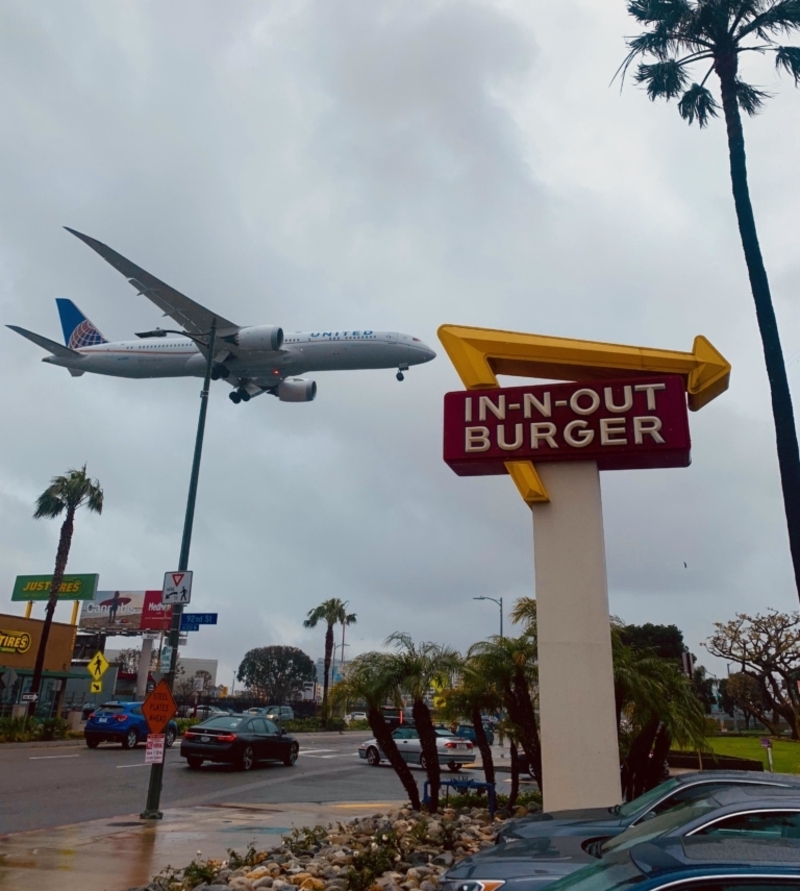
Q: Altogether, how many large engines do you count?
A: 2